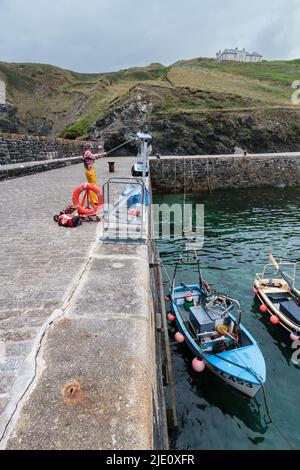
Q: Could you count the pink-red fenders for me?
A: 8